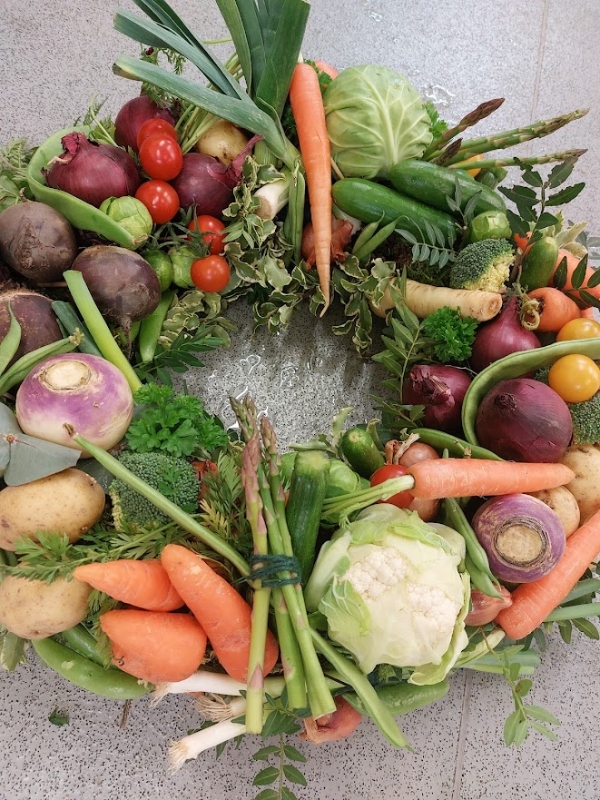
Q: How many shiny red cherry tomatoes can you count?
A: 6